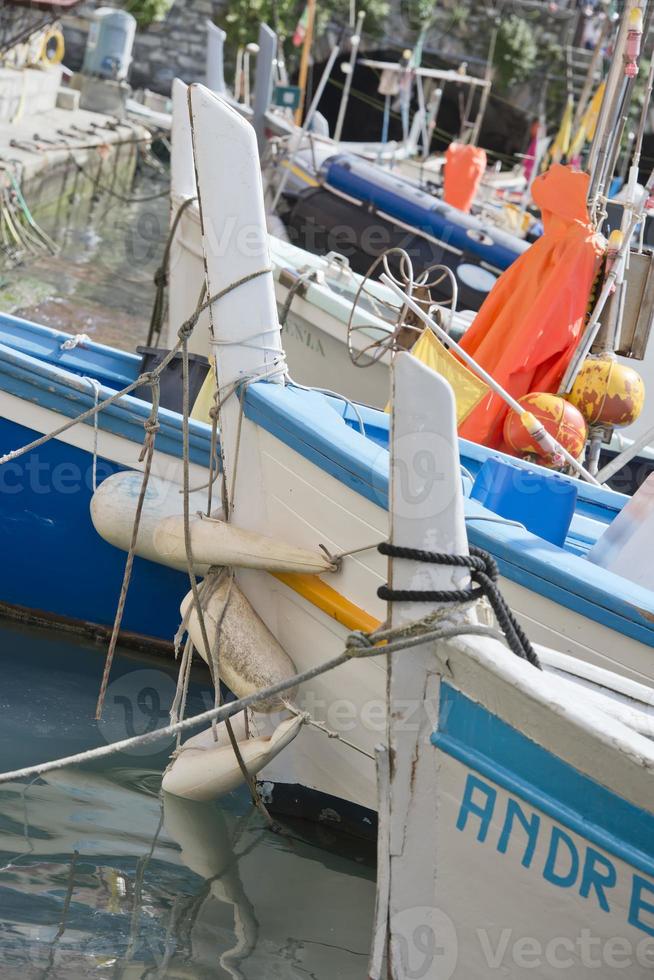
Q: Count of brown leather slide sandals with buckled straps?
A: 0